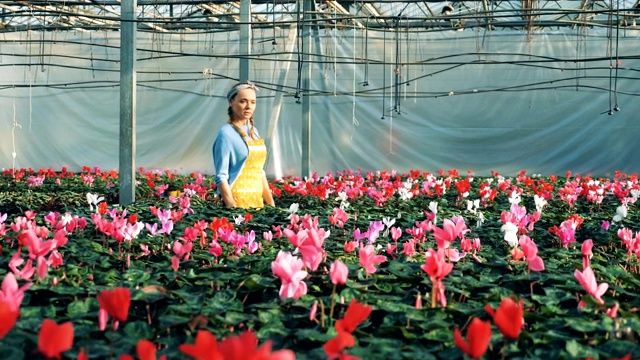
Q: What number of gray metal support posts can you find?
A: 3